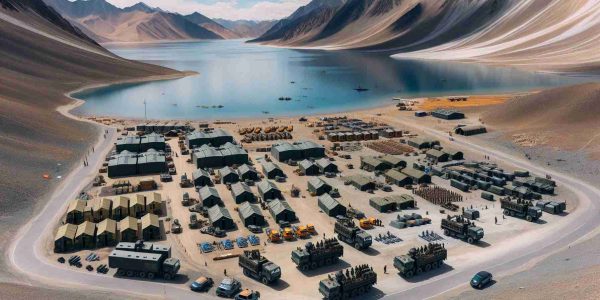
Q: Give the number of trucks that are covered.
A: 1